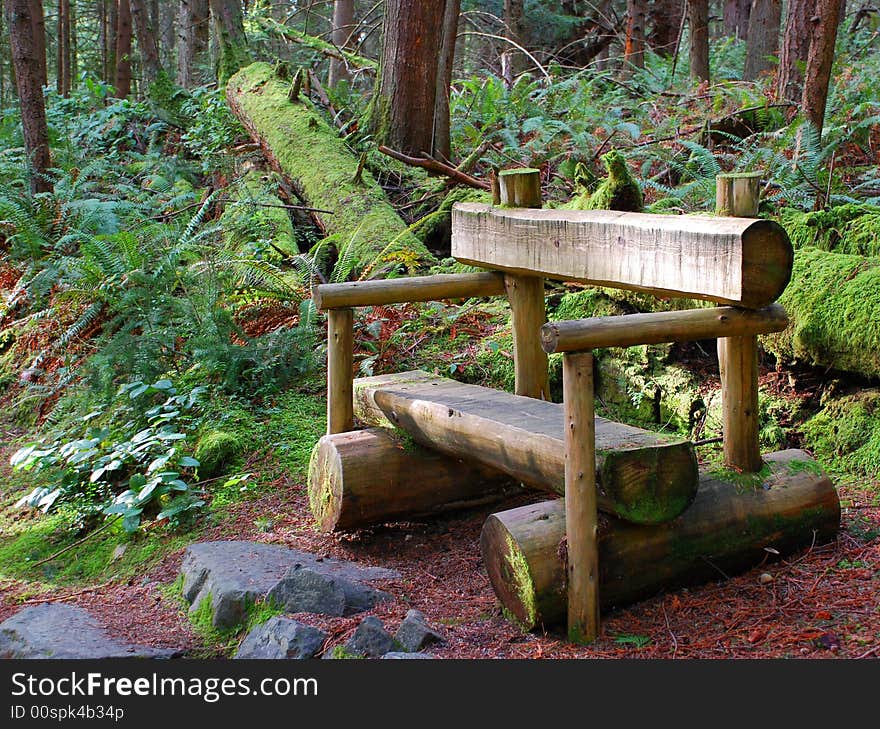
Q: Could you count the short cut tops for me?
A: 2